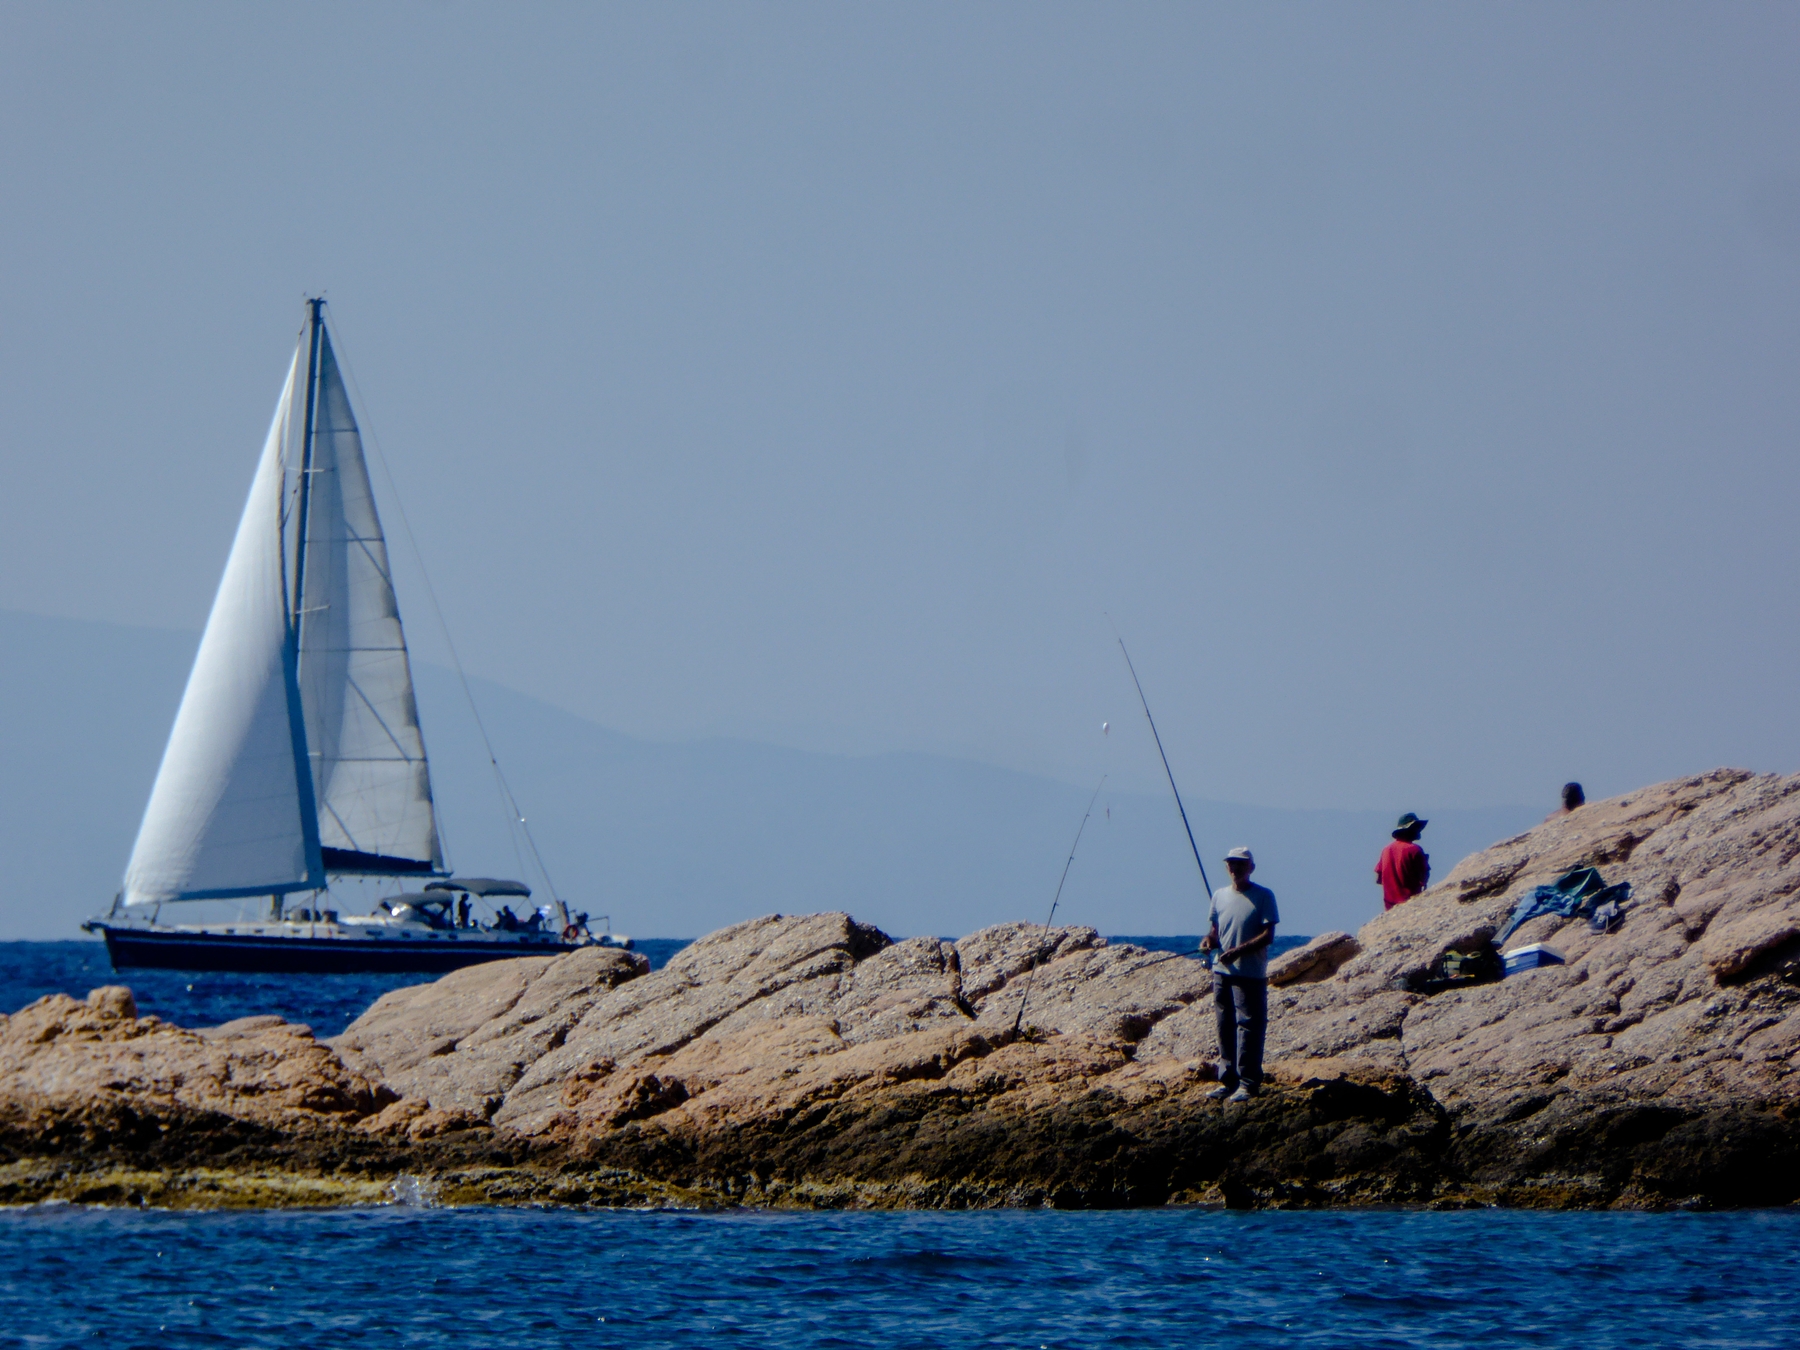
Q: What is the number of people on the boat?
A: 4